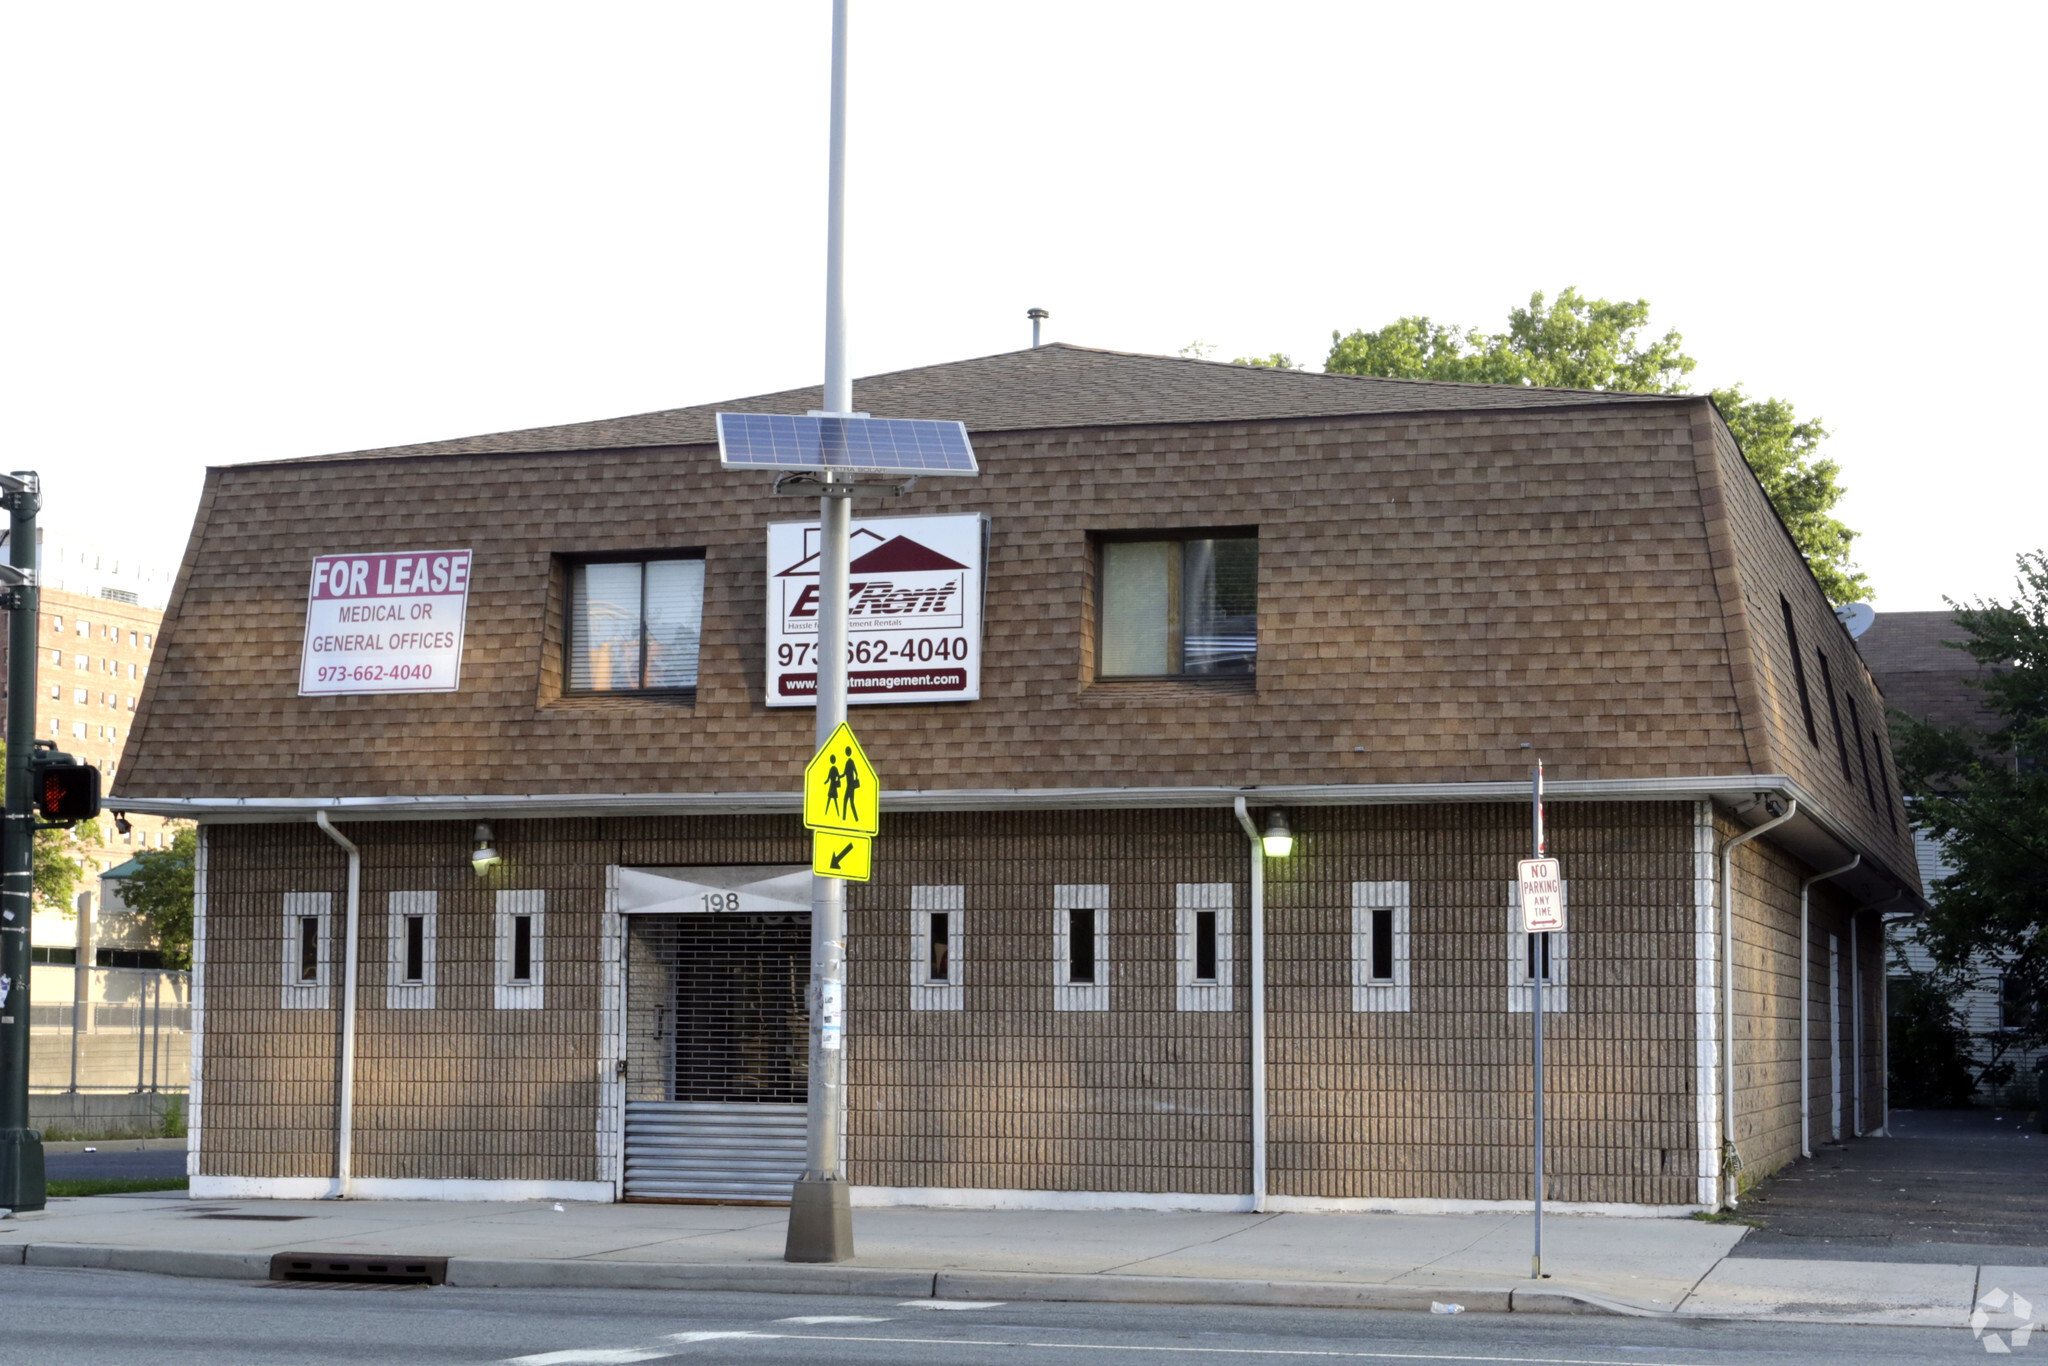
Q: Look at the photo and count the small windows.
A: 8